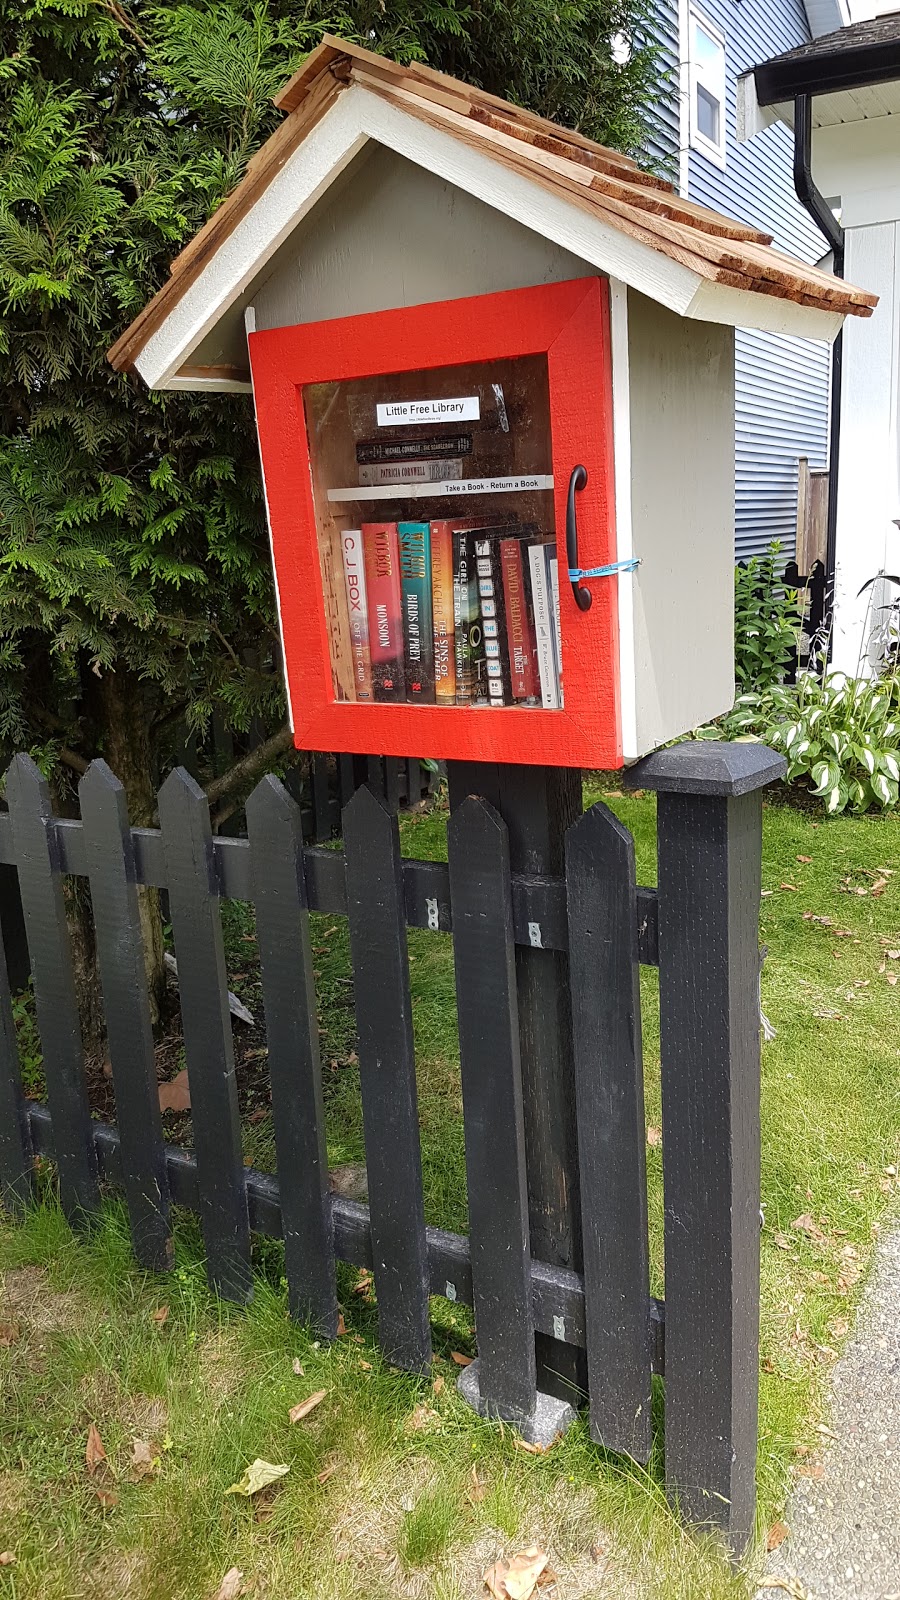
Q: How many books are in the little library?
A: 11